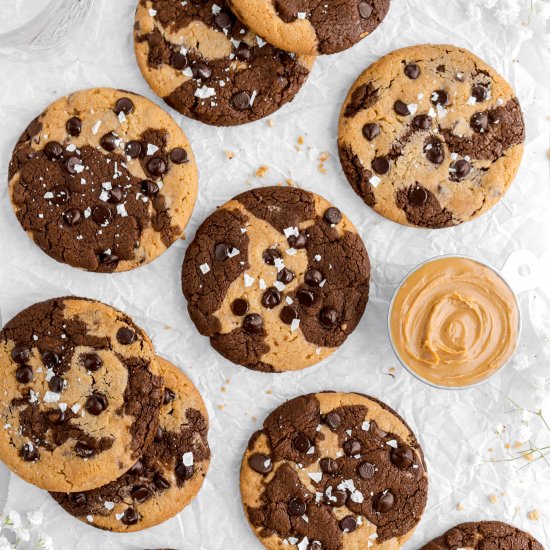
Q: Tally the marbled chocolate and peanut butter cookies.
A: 9